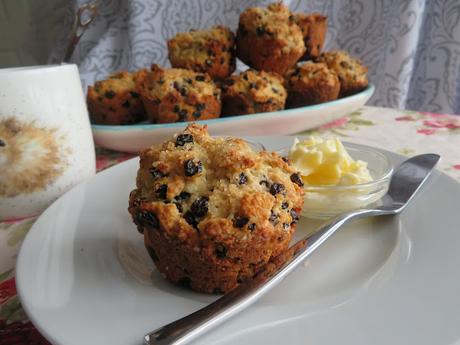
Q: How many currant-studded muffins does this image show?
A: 9